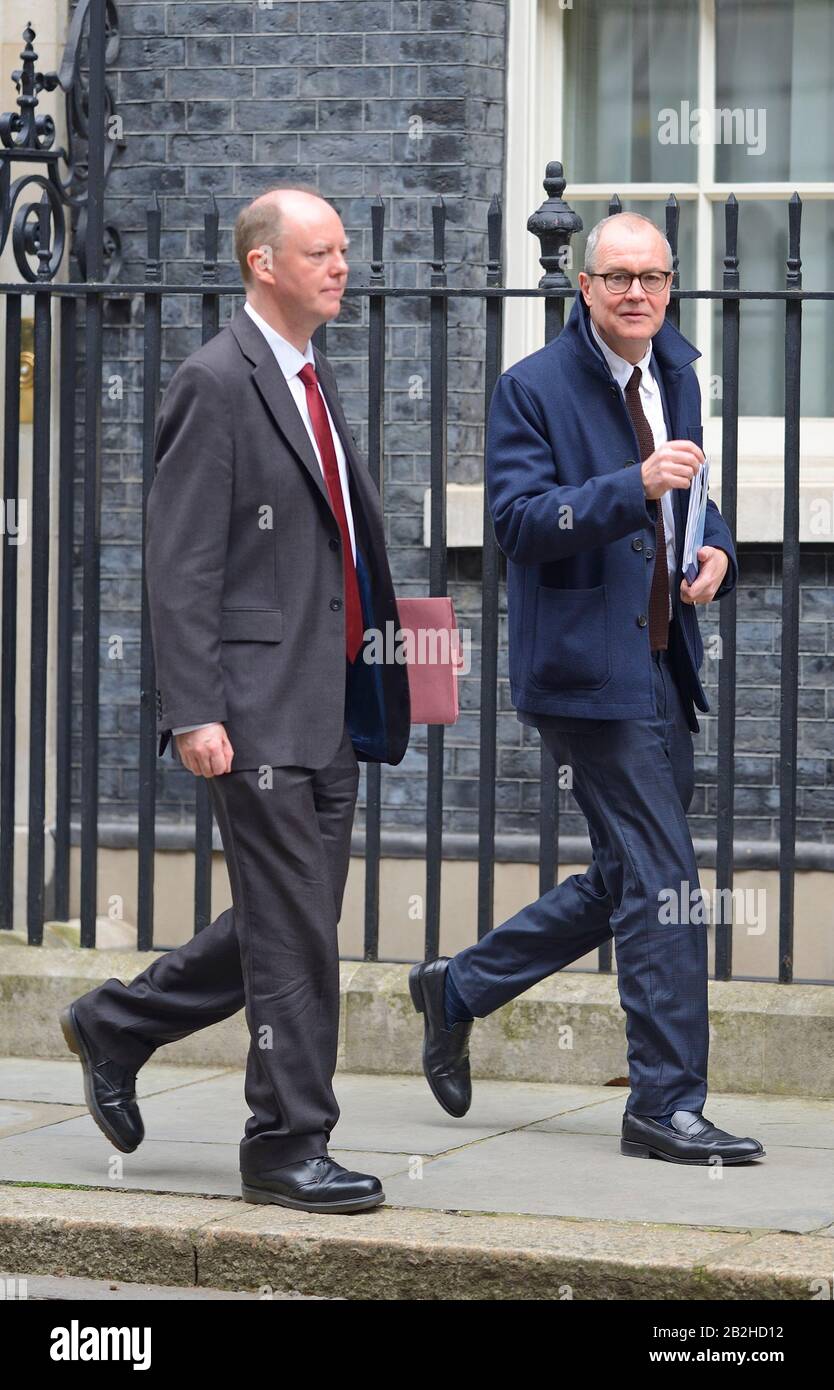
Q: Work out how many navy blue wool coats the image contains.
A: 1